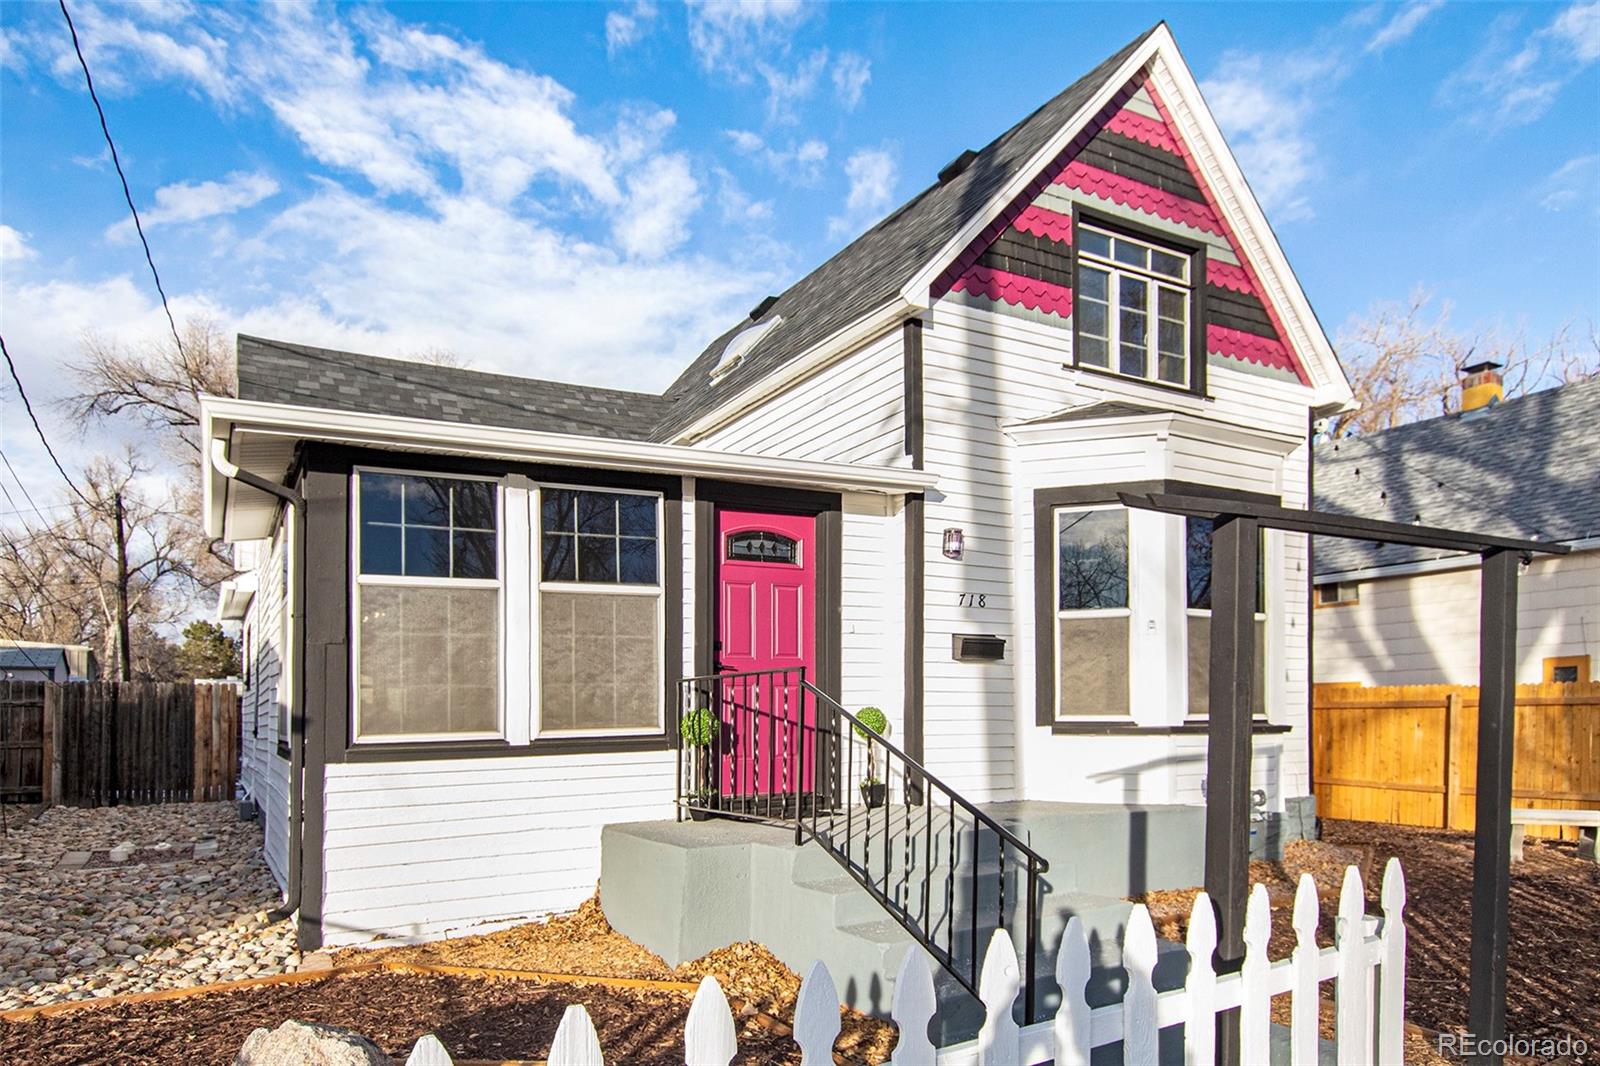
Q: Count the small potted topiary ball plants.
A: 2